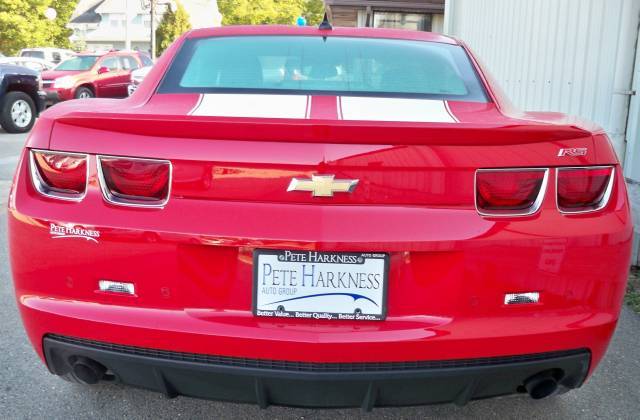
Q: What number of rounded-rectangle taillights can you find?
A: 4